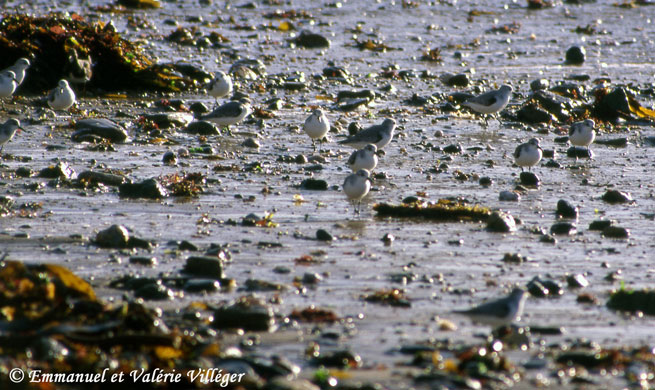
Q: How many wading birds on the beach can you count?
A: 15